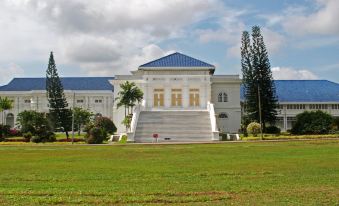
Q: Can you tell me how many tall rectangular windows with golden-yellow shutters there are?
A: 3